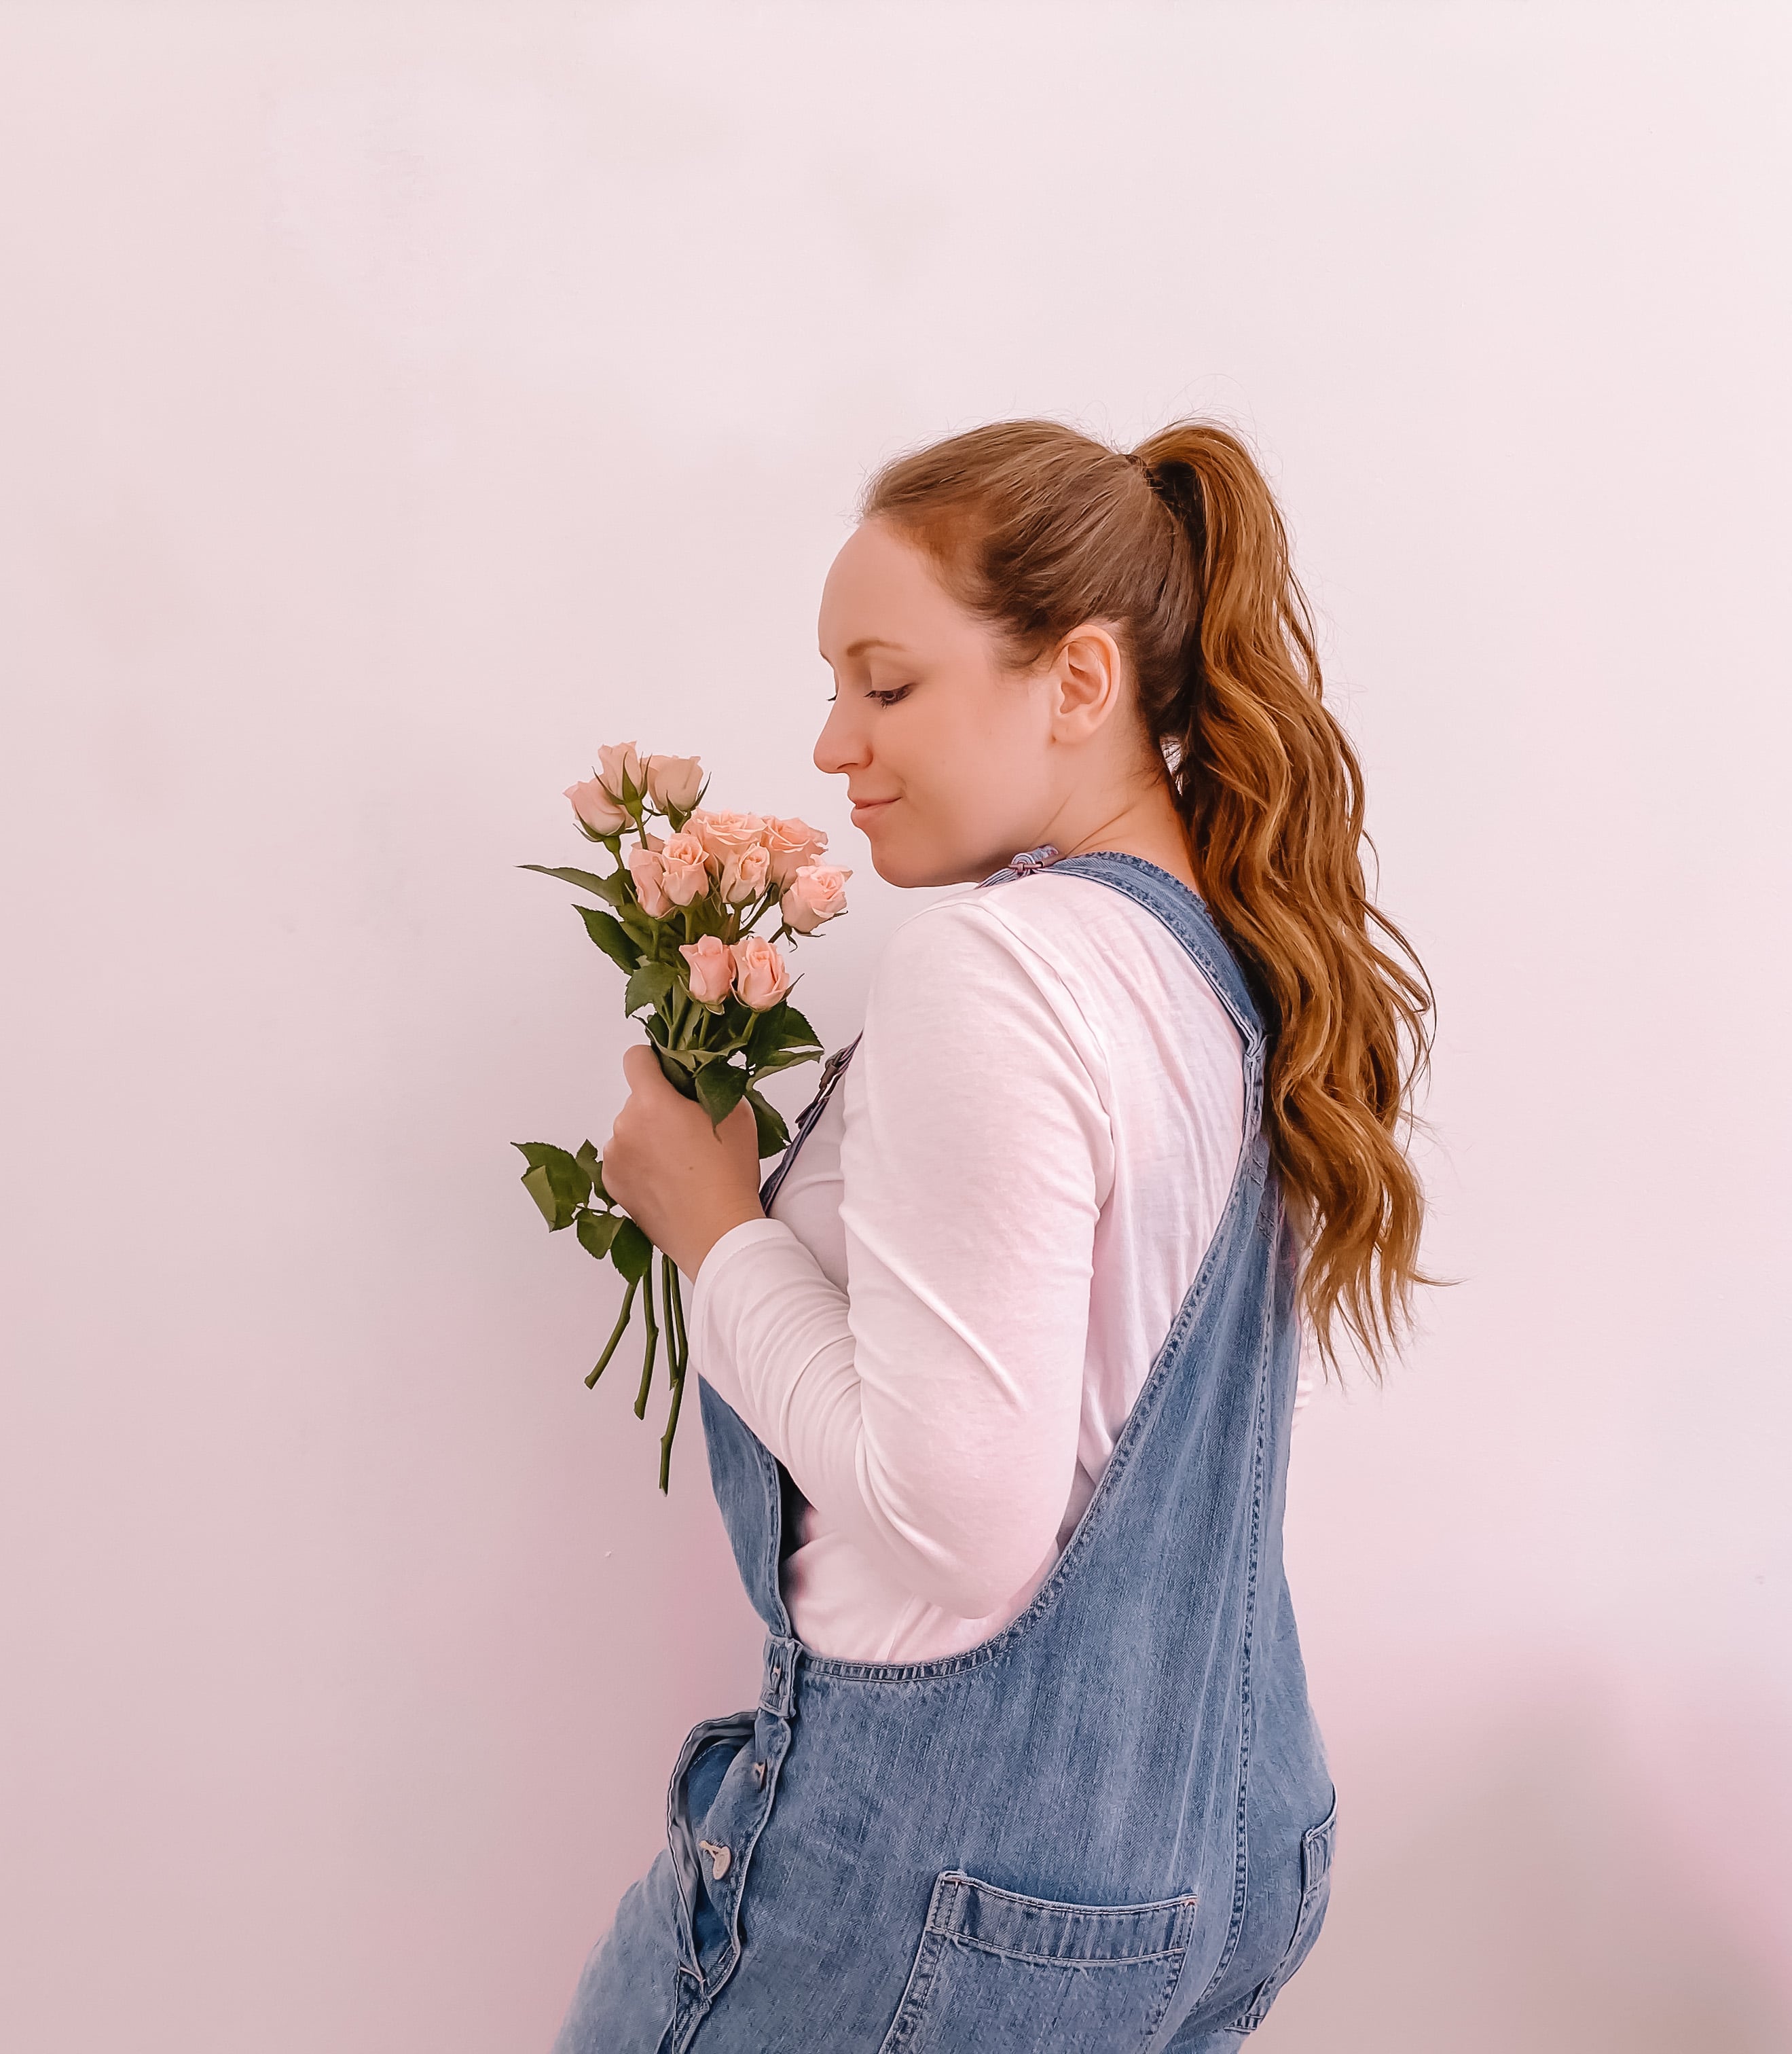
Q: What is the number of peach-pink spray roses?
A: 11